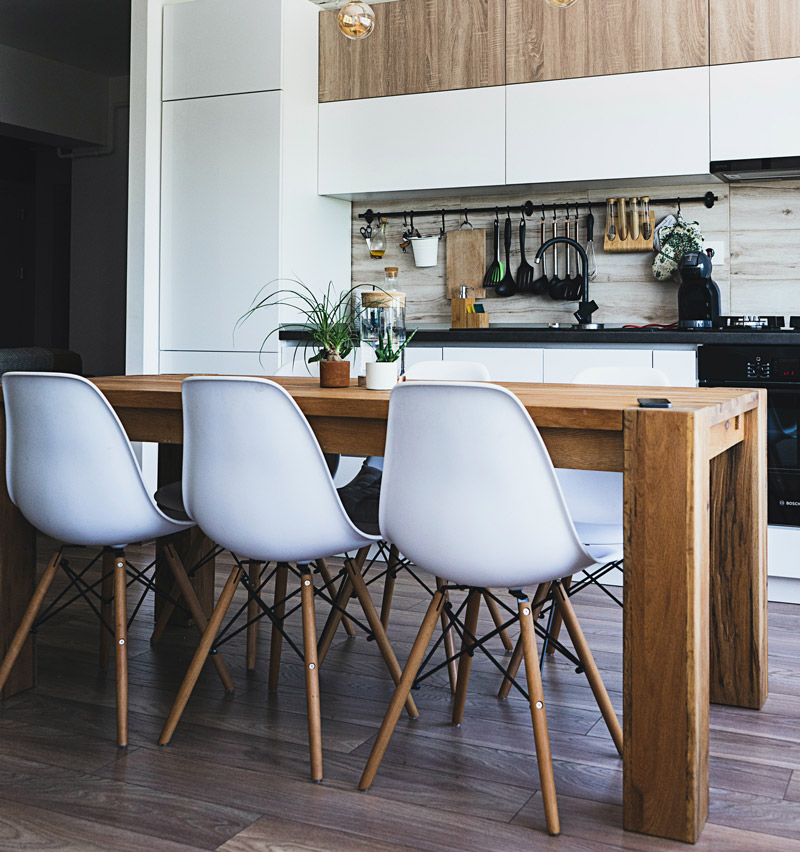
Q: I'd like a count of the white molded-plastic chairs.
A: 6